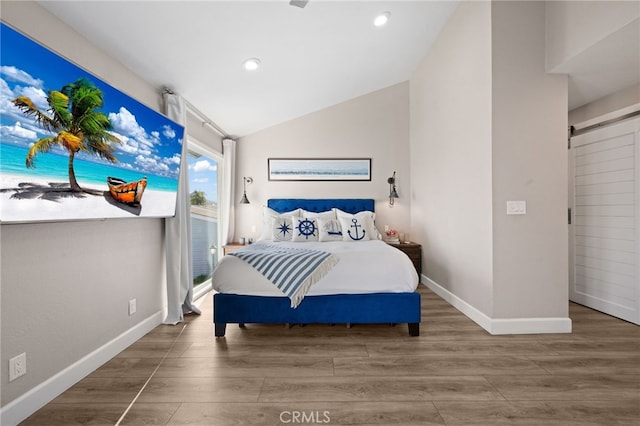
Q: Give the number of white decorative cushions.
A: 4